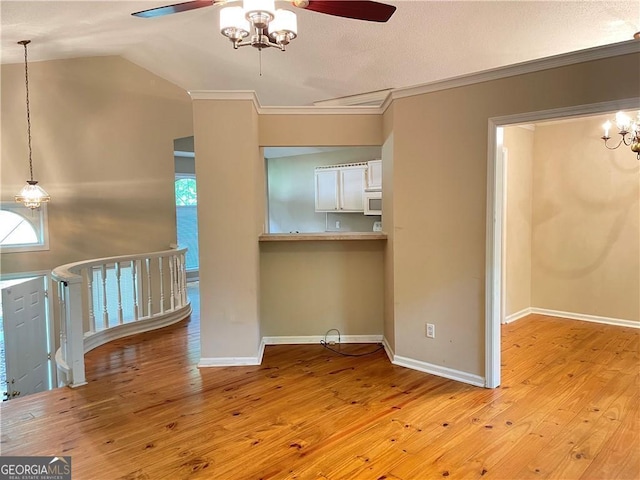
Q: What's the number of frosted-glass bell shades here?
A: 3